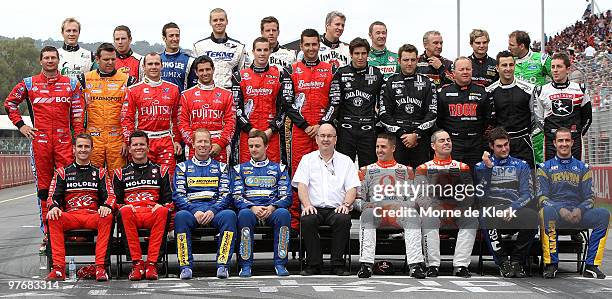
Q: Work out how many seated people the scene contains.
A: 9